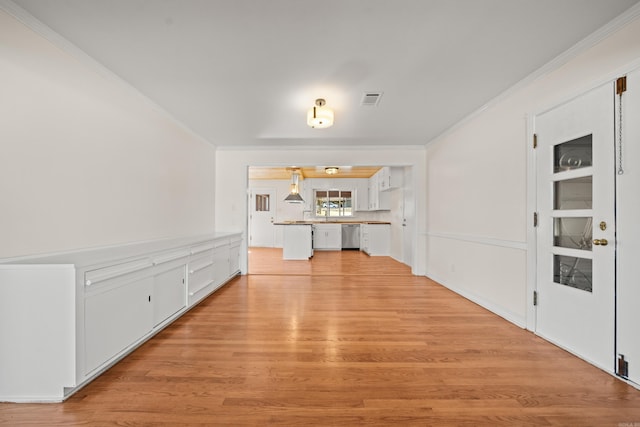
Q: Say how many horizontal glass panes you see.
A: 4